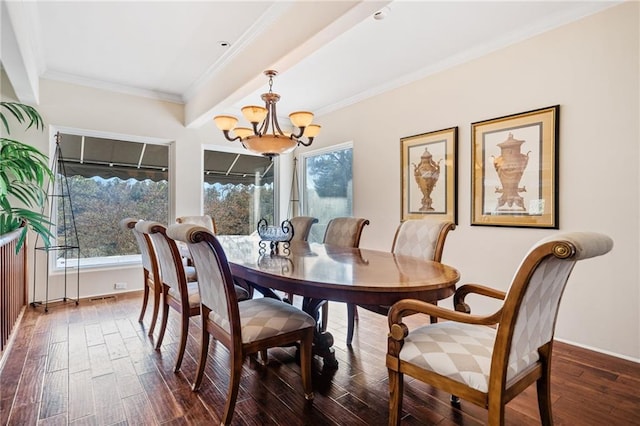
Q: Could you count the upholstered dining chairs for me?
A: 8